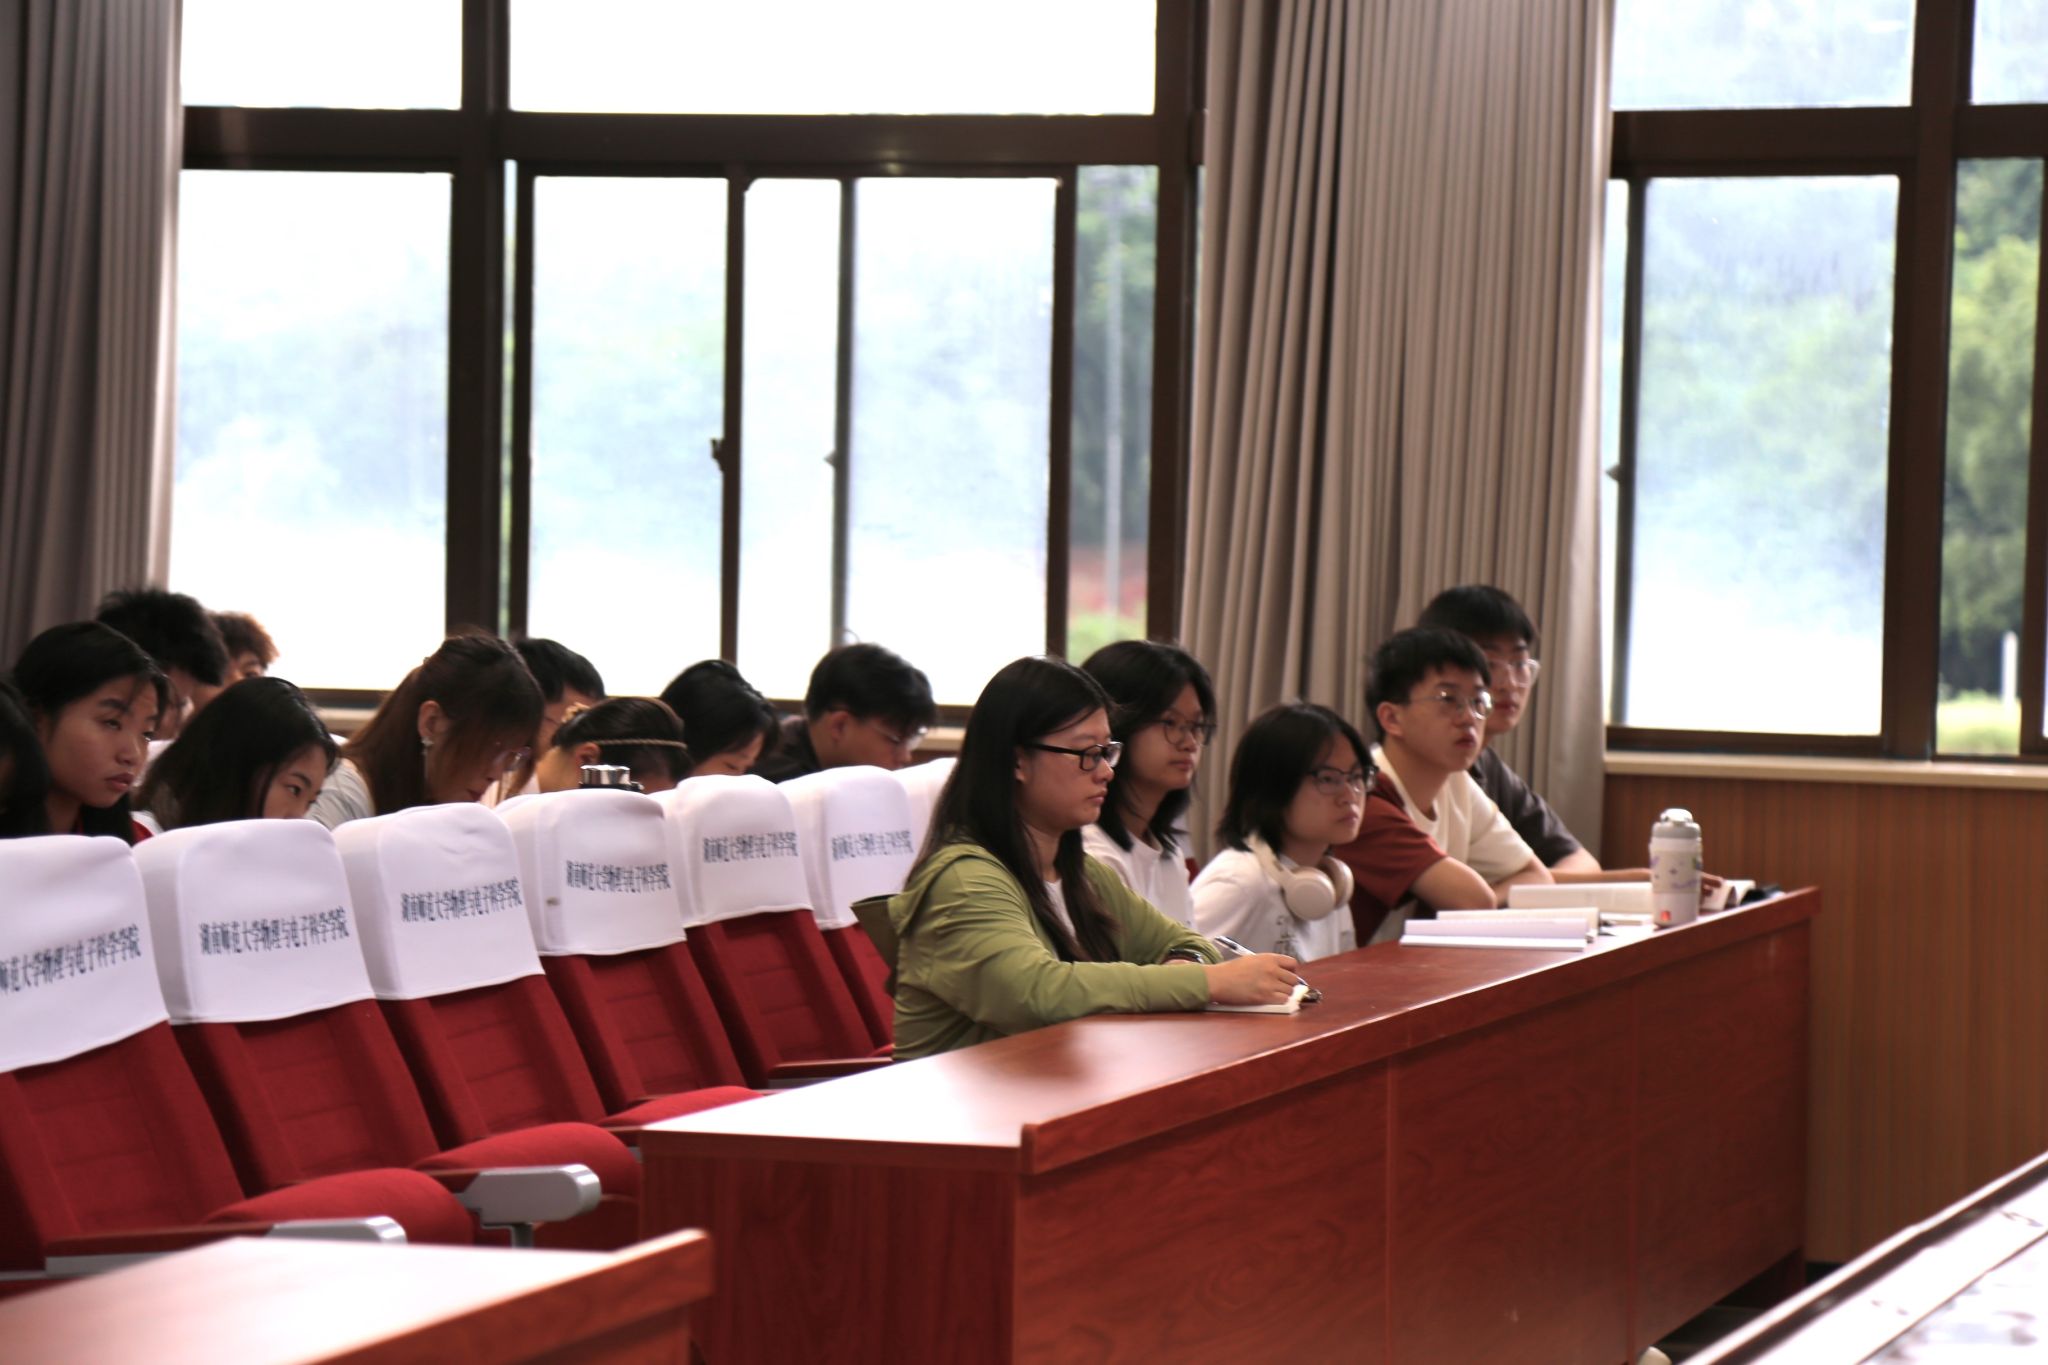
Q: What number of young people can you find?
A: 15